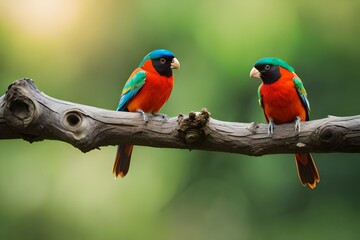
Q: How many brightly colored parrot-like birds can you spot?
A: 2